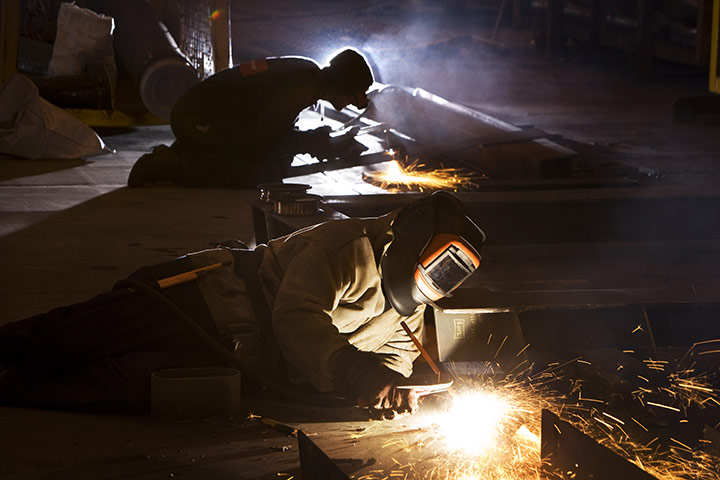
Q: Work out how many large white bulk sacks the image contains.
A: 2